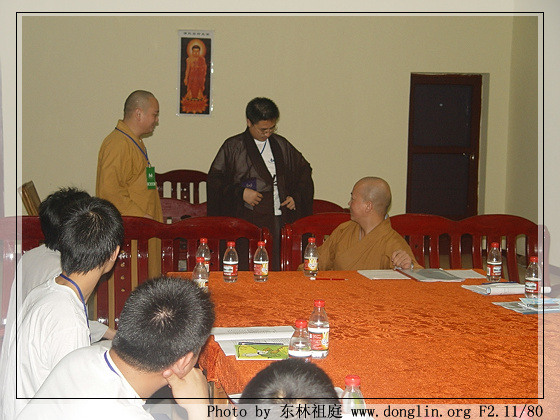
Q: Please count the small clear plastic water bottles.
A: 10